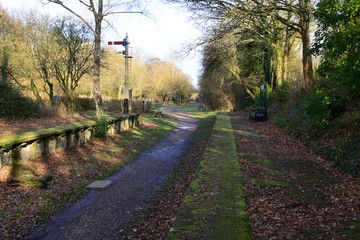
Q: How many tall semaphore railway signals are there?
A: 1